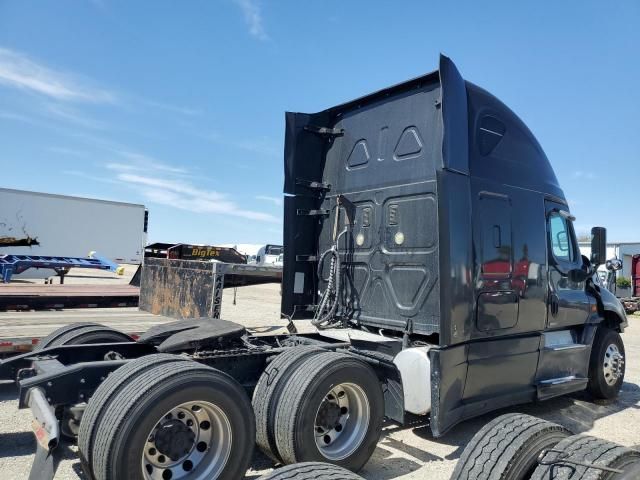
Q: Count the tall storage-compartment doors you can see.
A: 1